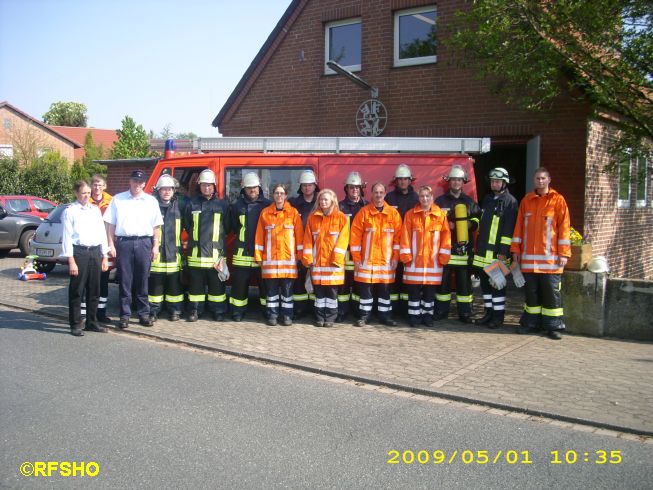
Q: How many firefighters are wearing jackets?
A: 14